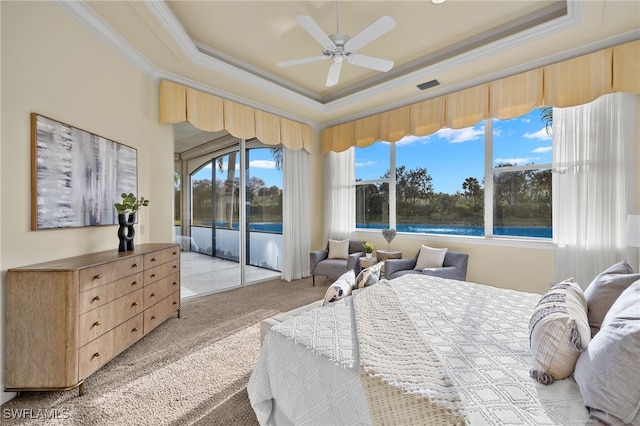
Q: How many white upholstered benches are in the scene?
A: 1